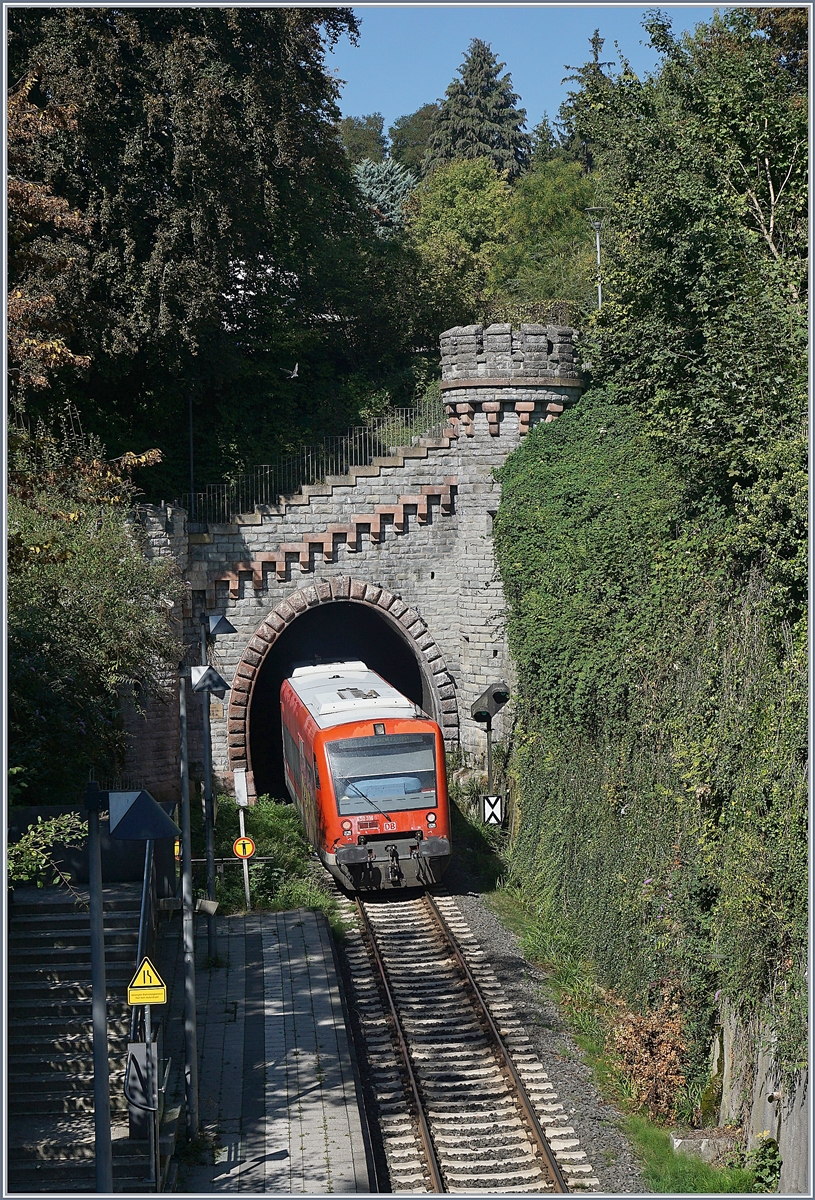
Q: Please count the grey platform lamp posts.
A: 3